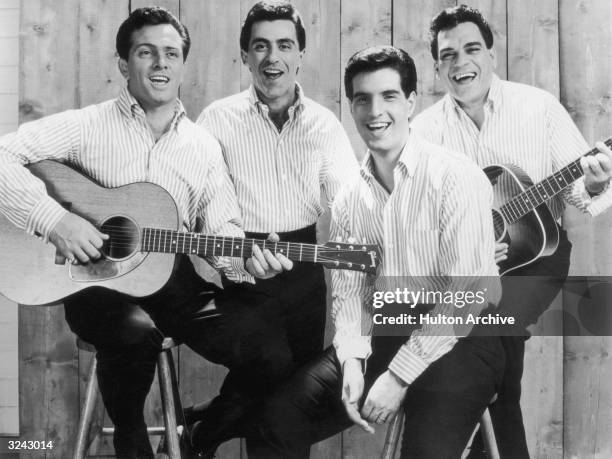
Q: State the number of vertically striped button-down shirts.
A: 4